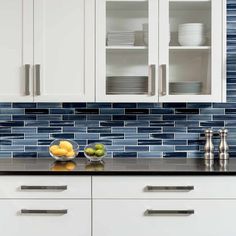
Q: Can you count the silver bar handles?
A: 8